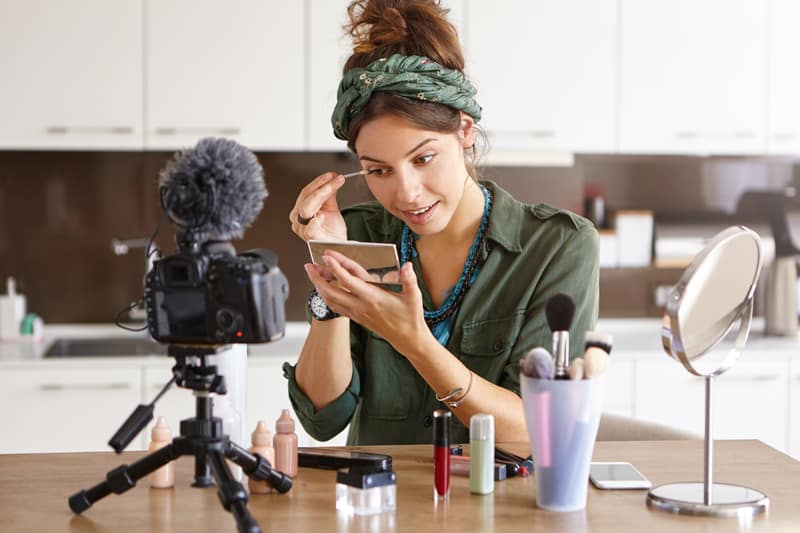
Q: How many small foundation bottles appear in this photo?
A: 3